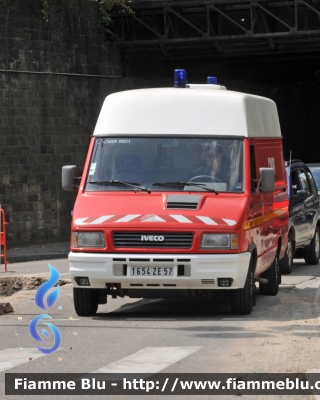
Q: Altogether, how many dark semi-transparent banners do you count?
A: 1